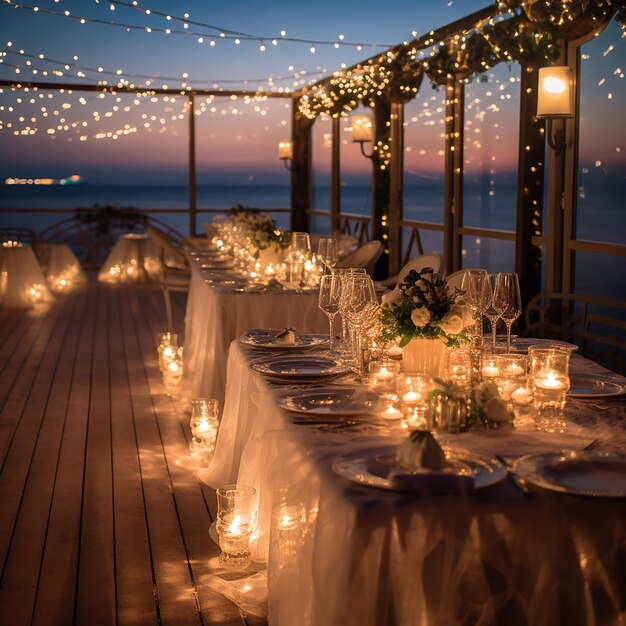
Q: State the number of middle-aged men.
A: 0